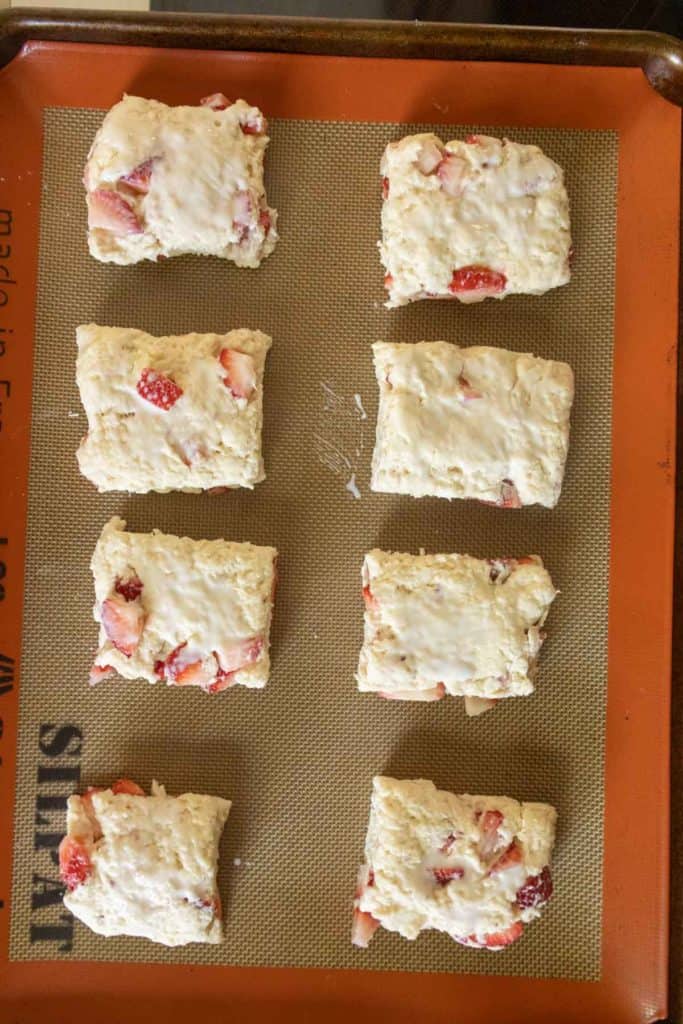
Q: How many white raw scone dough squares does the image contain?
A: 8